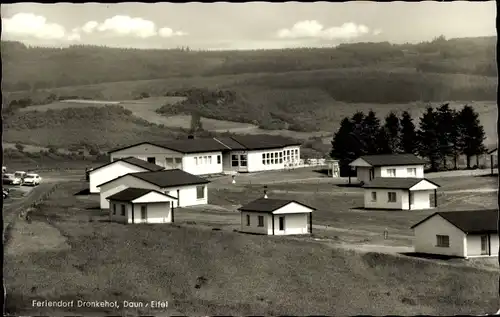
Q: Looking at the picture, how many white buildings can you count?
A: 8